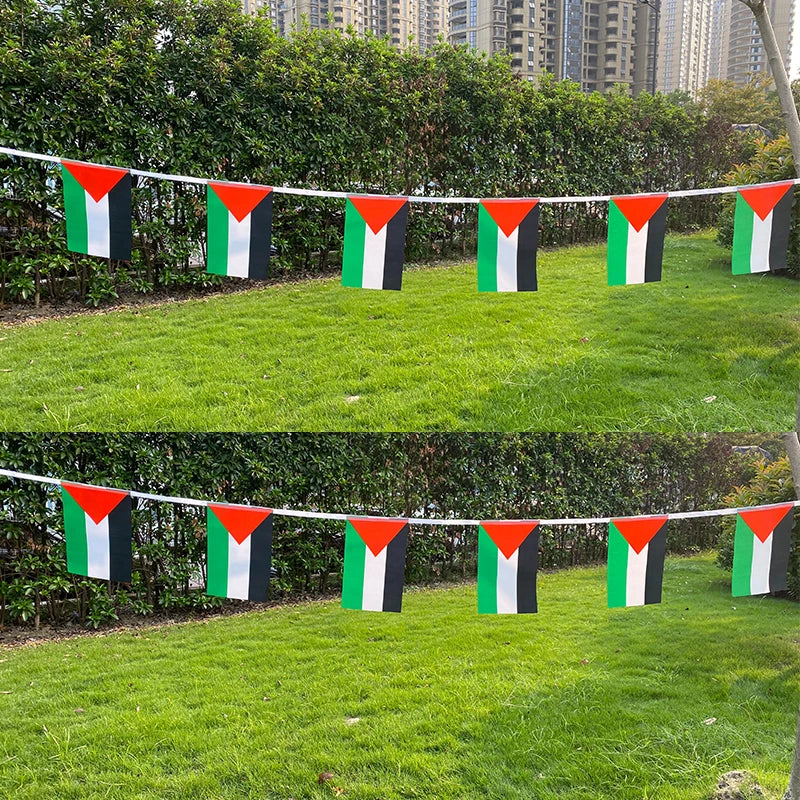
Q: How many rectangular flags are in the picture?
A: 12